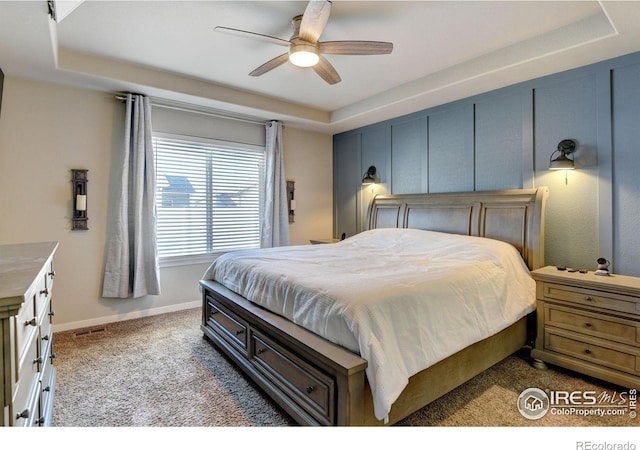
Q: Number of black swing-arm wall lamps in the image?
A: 2